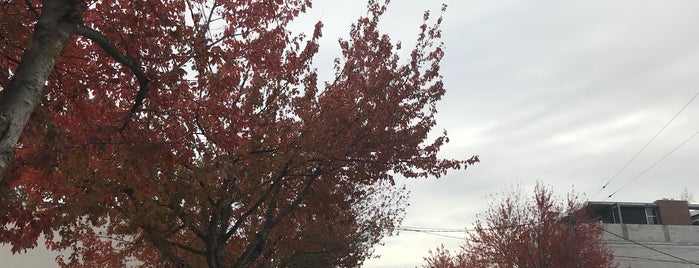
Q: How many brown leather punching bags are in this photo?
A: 0